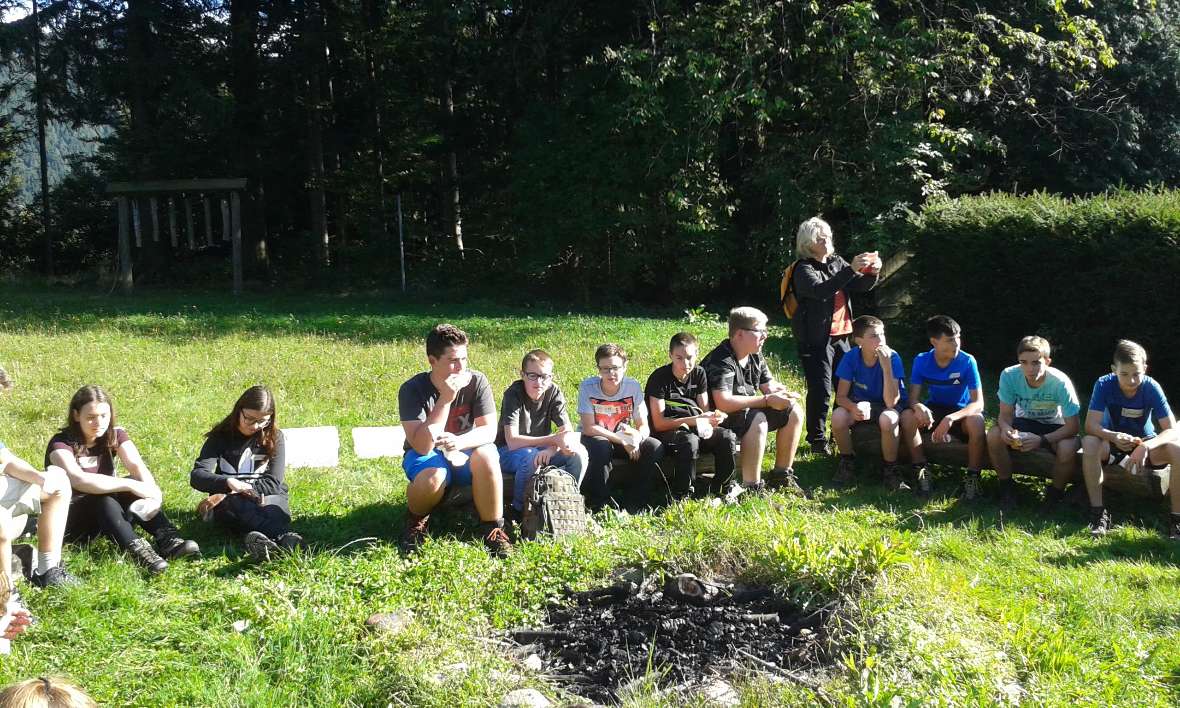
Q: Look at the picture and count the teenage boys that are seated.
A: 9